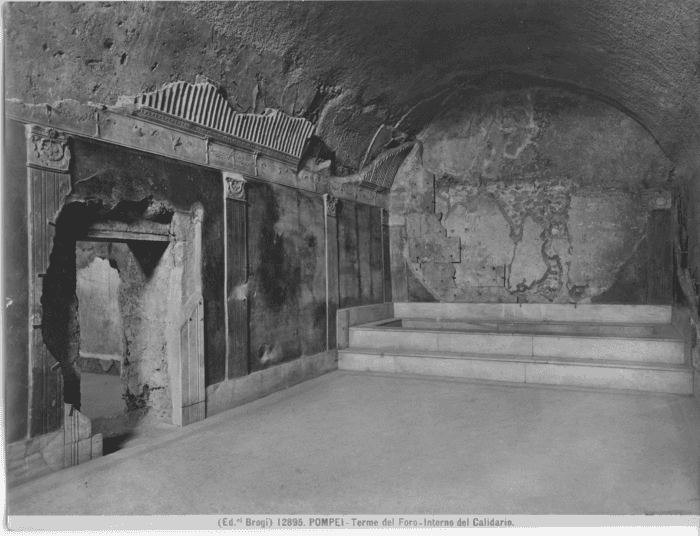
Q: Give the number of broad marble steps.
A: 2